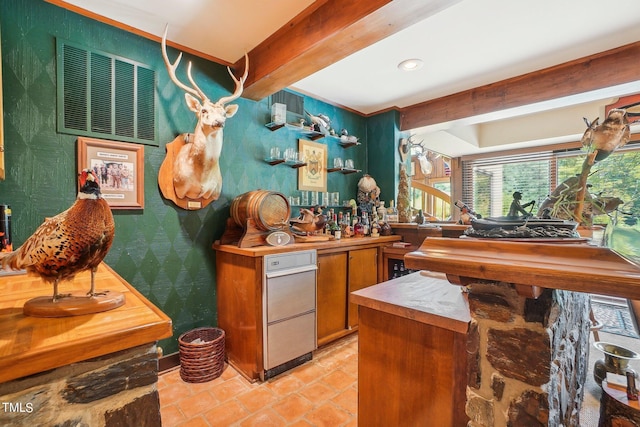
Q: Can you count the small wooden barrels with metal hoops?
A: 1